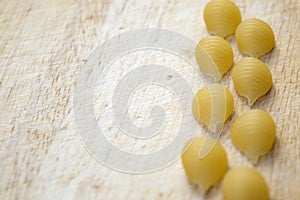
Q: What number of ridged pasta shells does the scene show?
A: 8